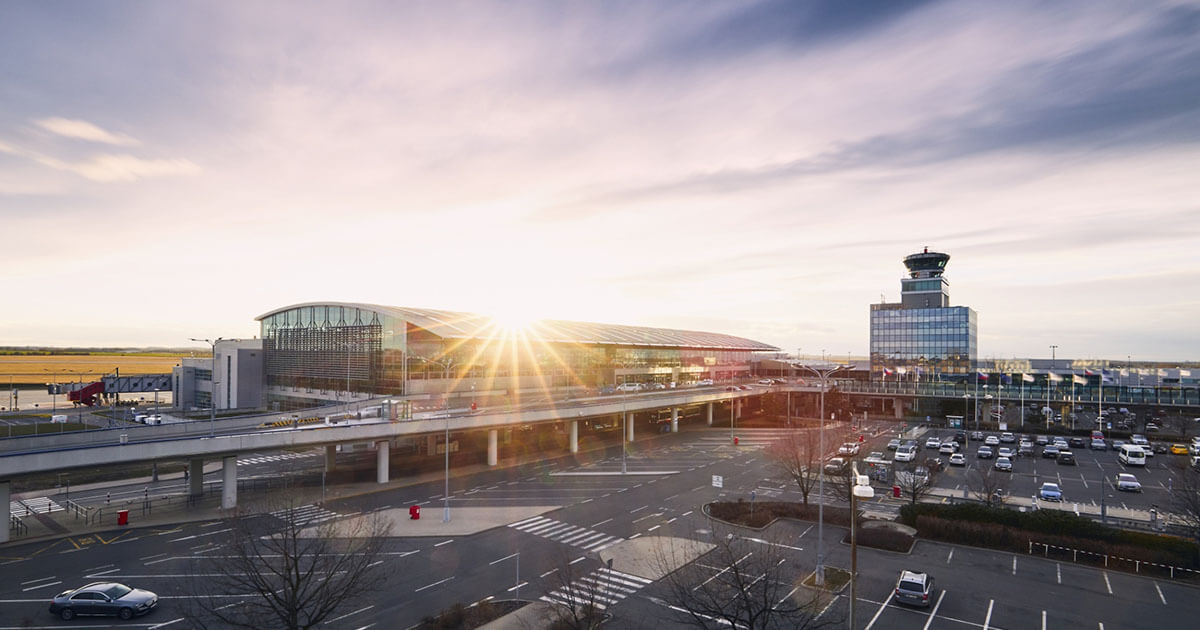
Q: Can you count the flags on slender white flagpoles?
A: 15